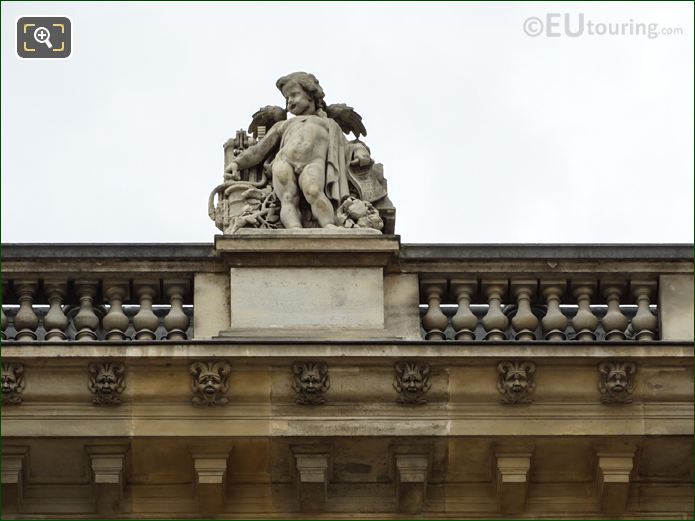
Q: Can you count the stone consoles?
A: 7